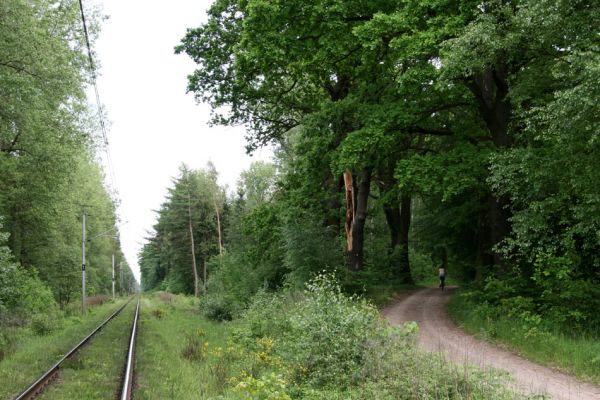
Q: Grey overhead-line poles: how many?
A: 2